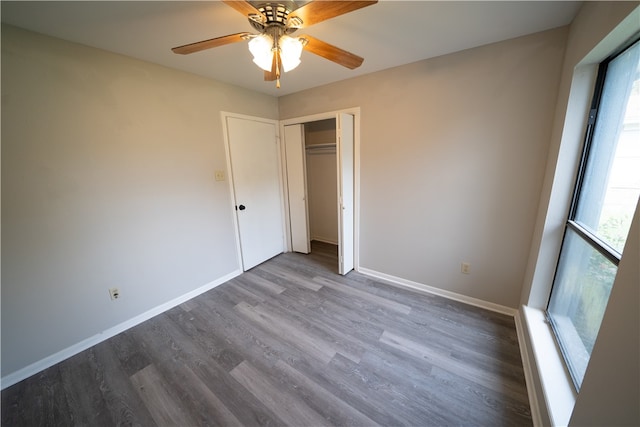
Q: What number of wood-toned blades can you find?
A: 5